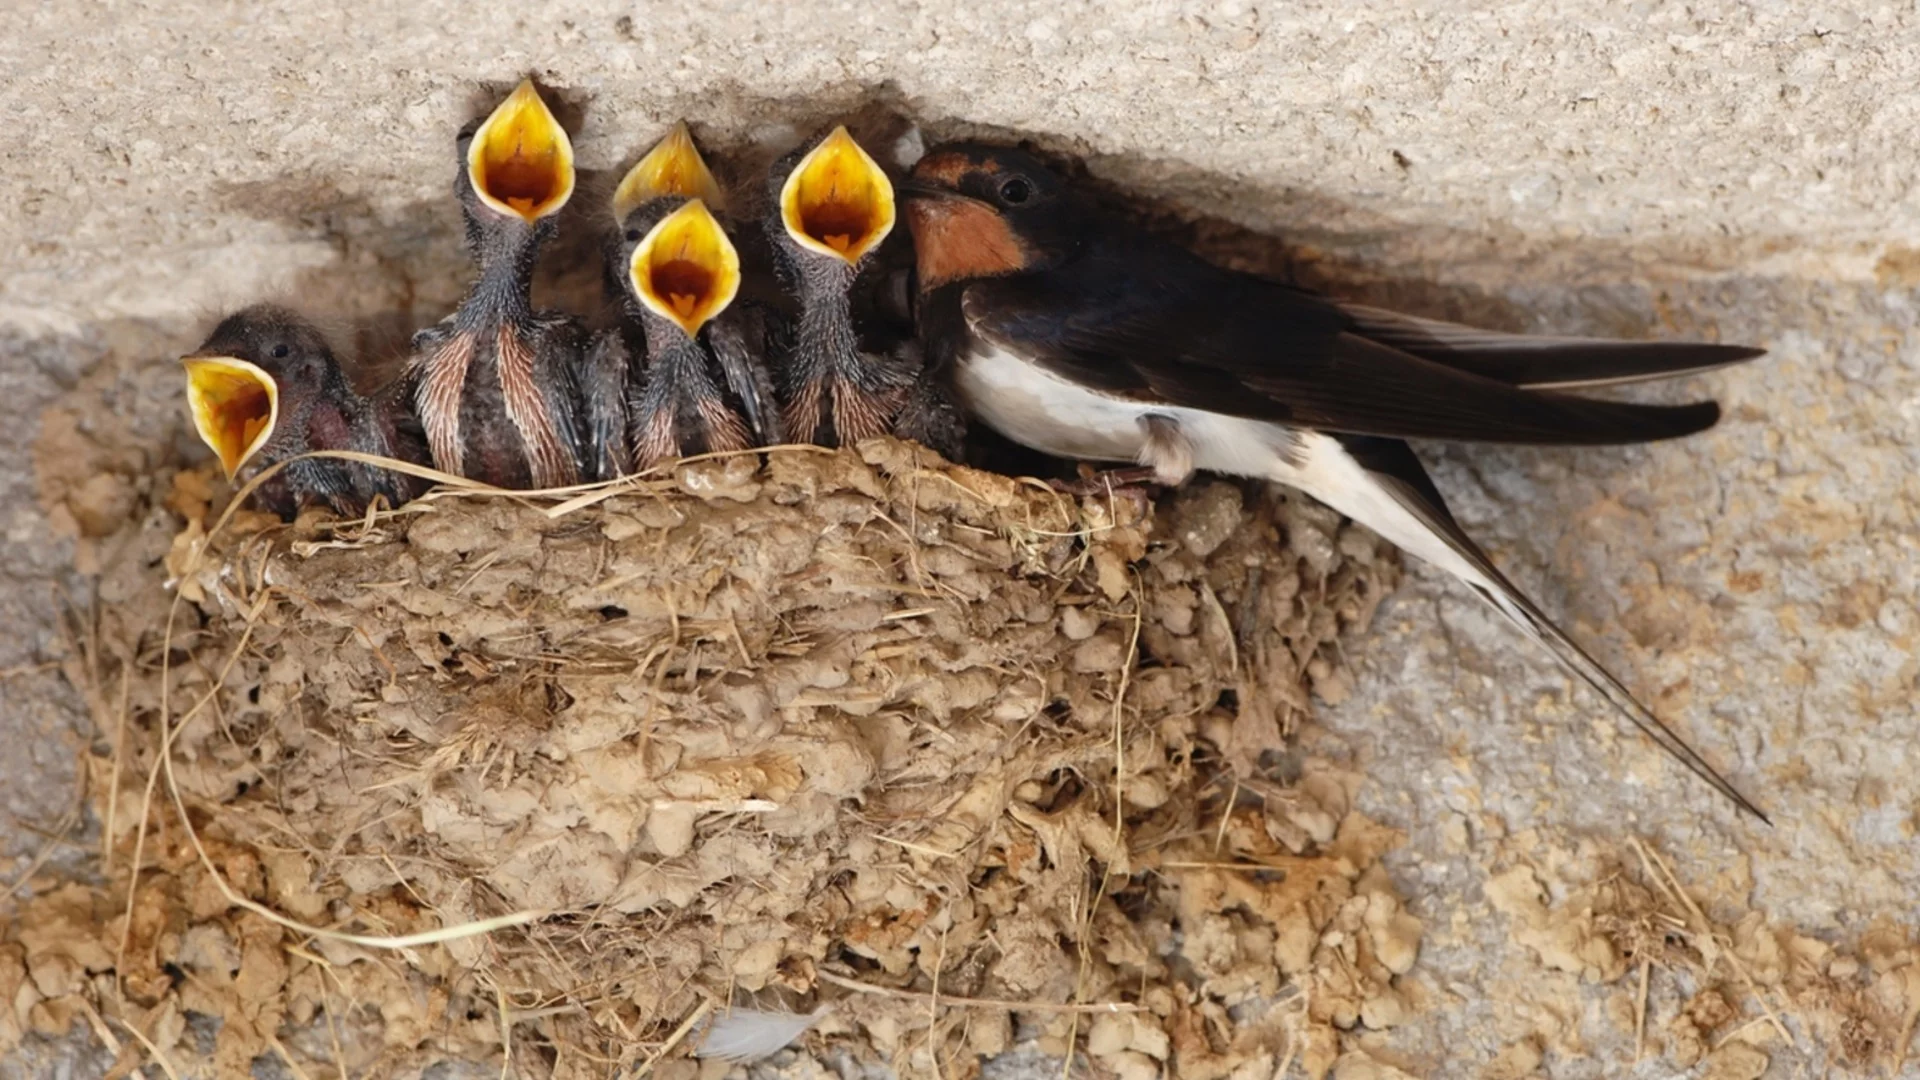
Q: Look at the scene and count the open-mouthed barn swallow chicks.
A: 5